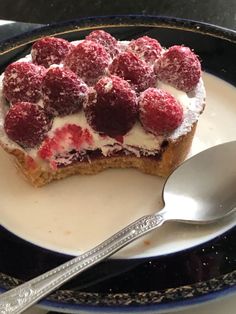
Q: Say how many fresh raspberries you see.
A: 11